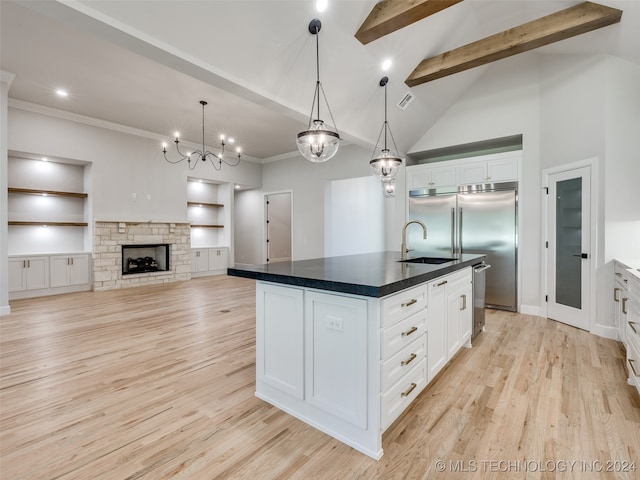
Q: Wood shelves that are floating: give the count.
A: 4